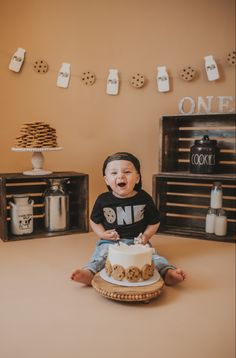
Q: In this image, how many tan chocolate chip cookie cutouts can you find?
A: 5